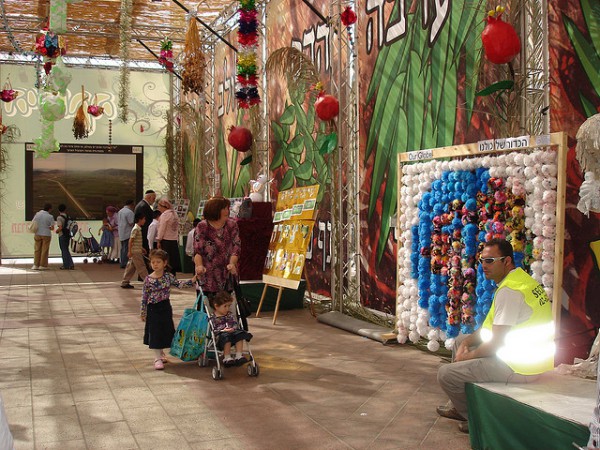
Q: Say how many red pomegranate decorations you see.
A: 4